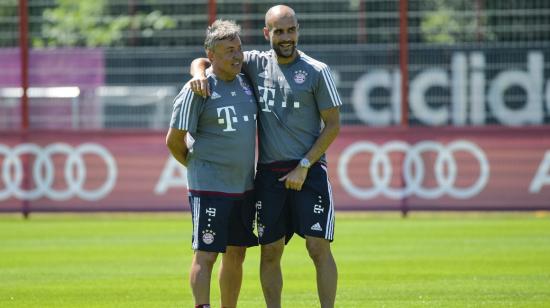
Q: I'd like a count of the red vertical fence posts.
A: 3